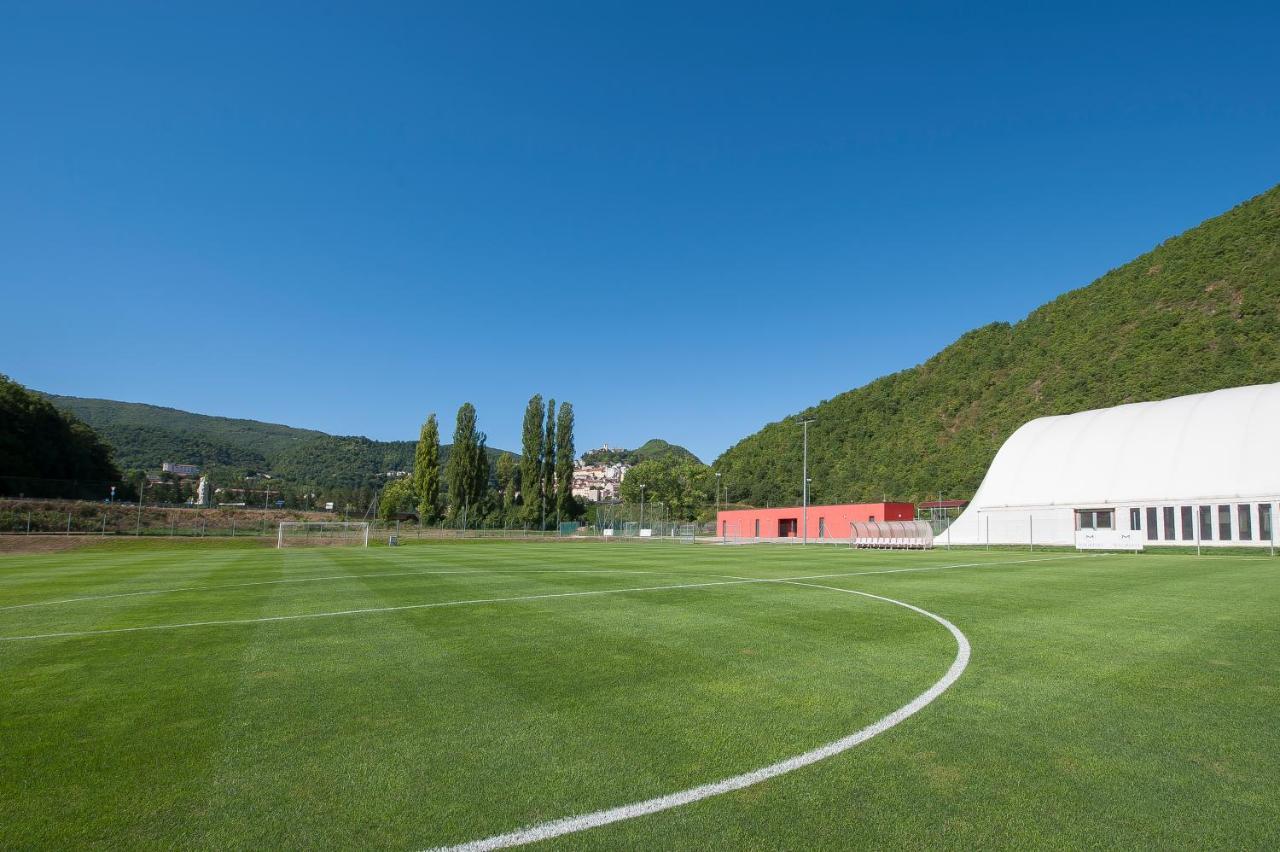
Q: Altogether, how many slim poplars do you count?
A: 5